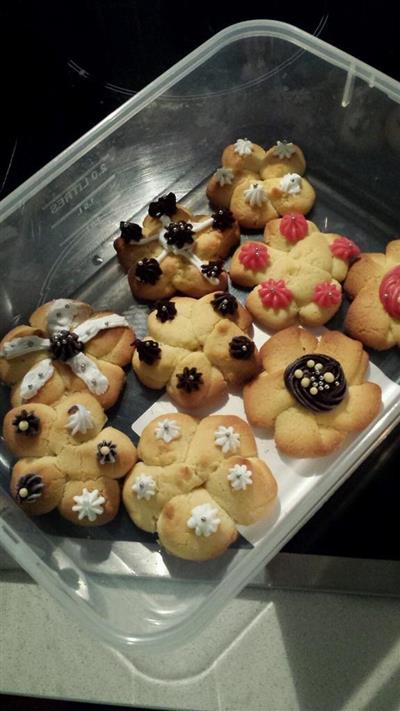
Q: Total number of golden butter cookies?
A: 9